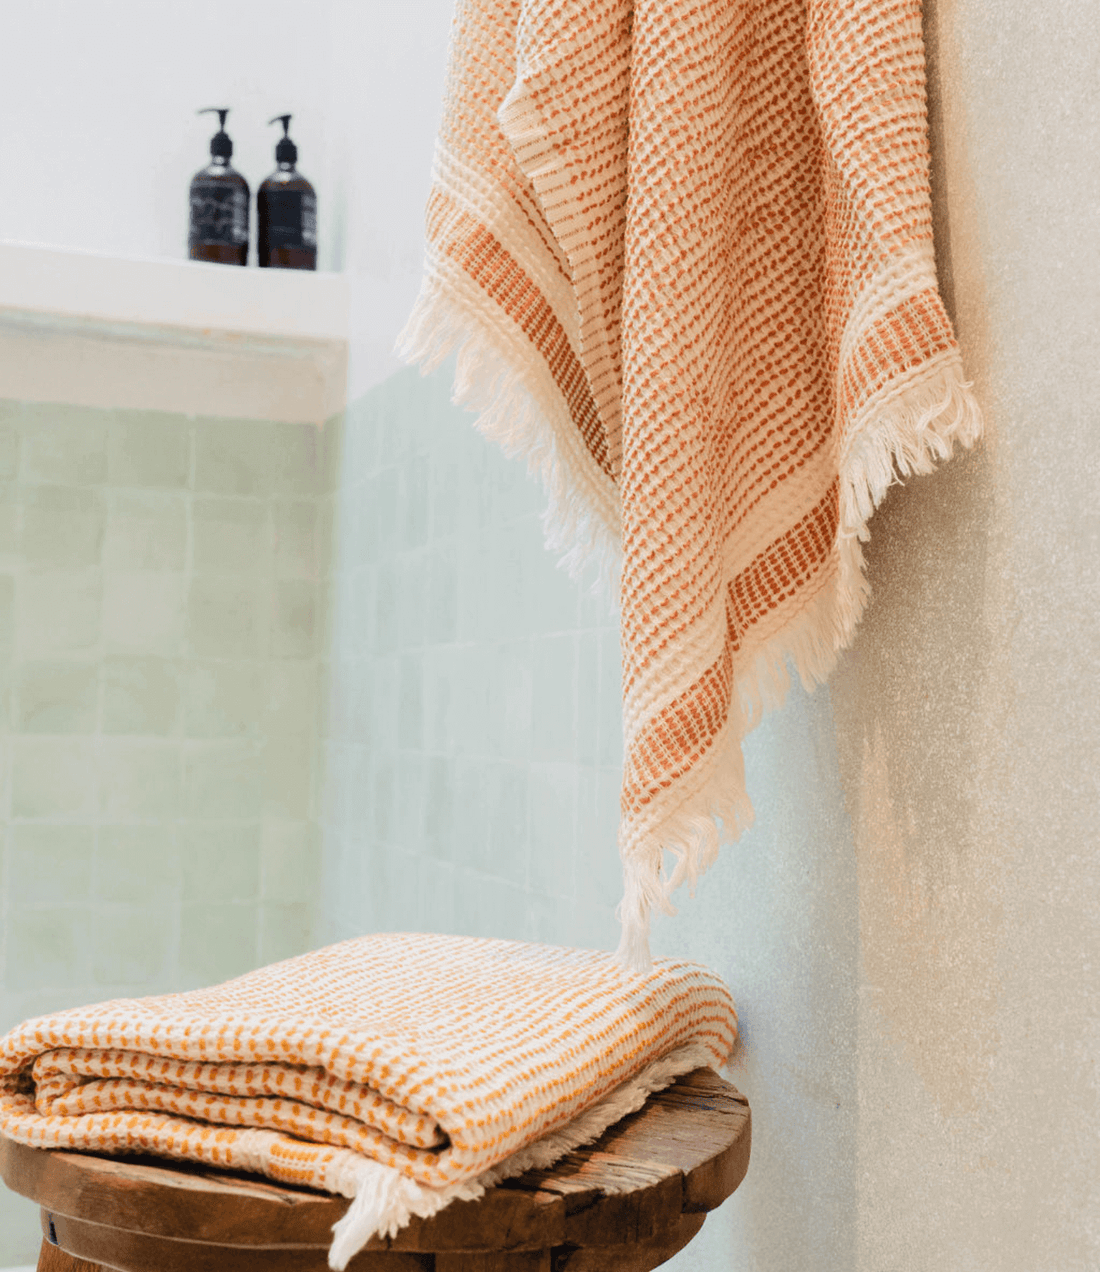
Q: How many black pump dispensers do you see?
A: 2